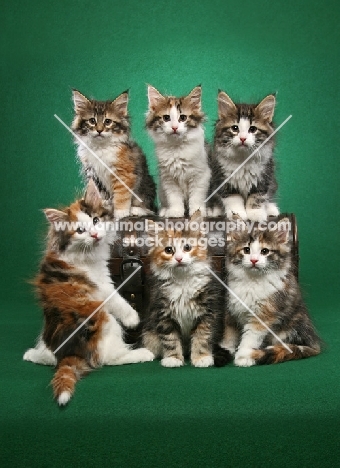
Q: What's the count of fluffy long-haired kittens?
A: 6